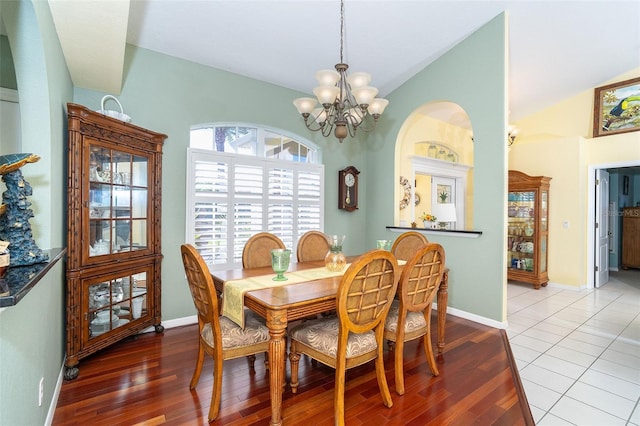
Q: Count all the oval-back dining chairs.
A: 6